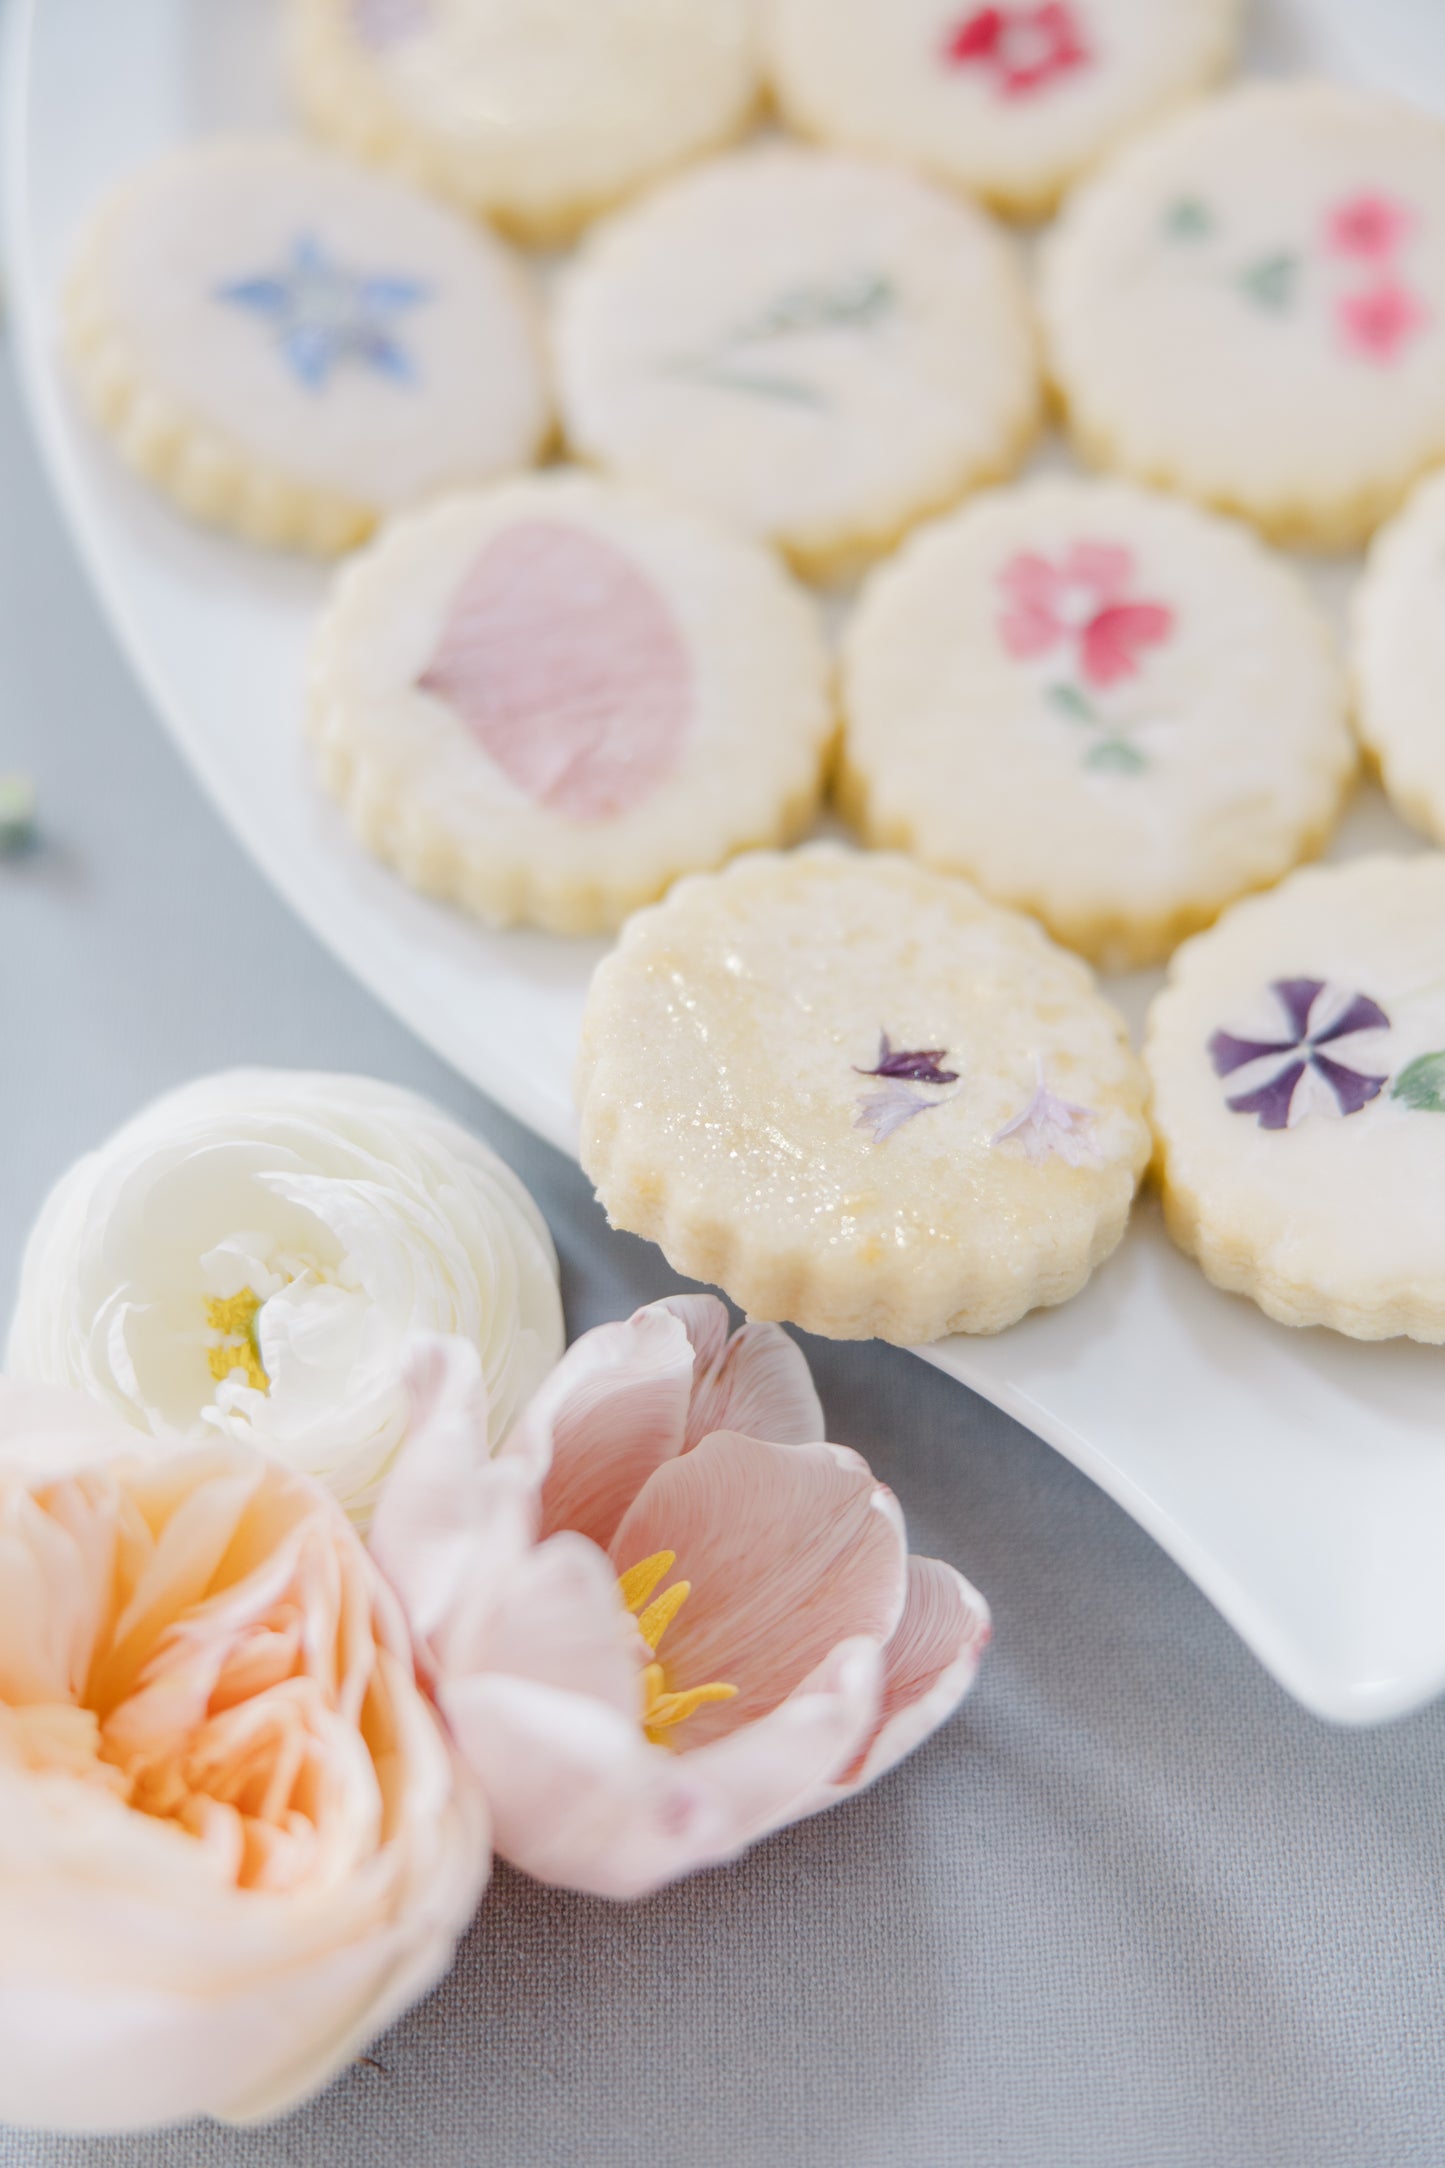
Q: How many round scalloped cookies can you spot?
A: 10